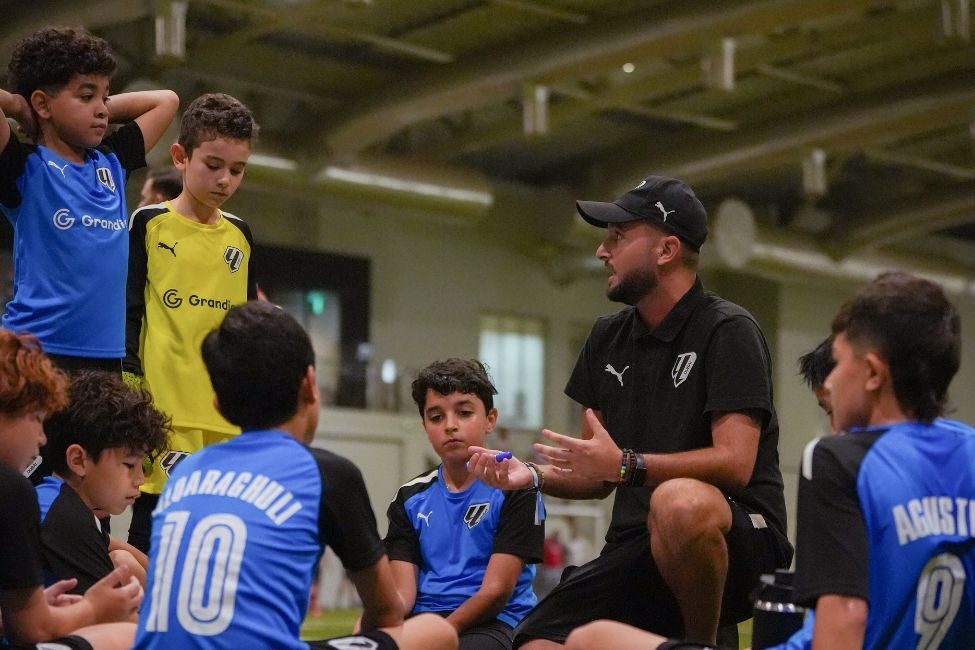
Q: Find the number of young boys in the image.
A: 8